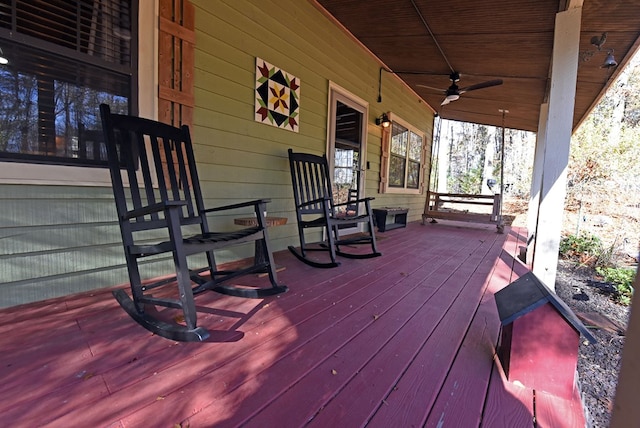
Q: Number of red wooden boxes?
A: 1